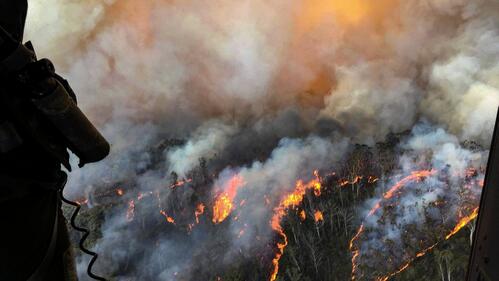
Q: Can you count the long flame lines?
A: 3